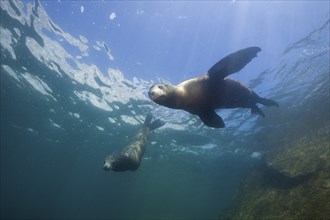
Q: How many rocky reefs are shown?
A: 1